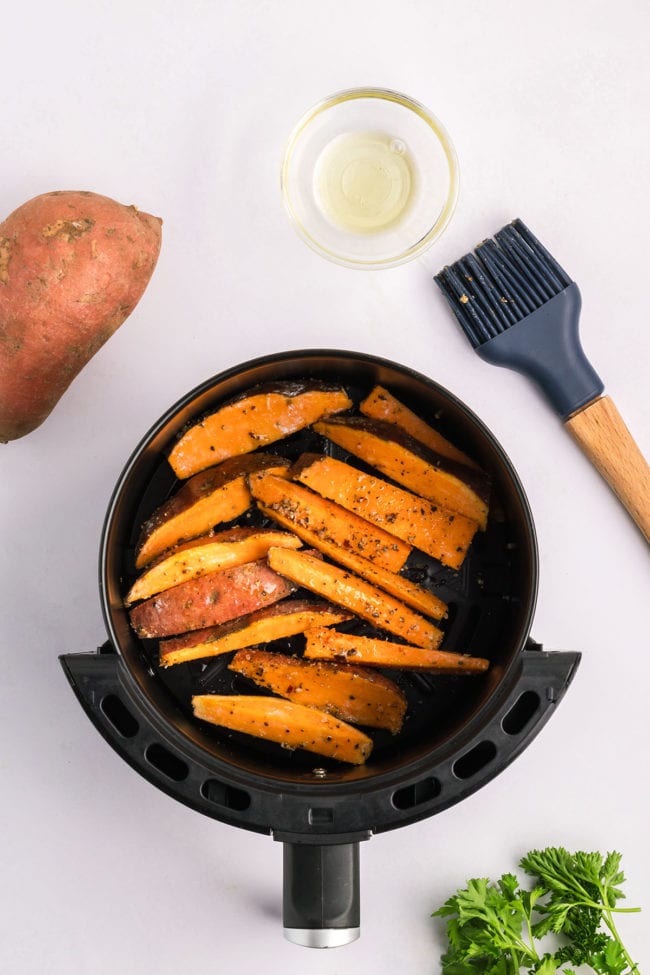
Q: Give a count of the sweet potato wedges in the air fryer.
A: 14